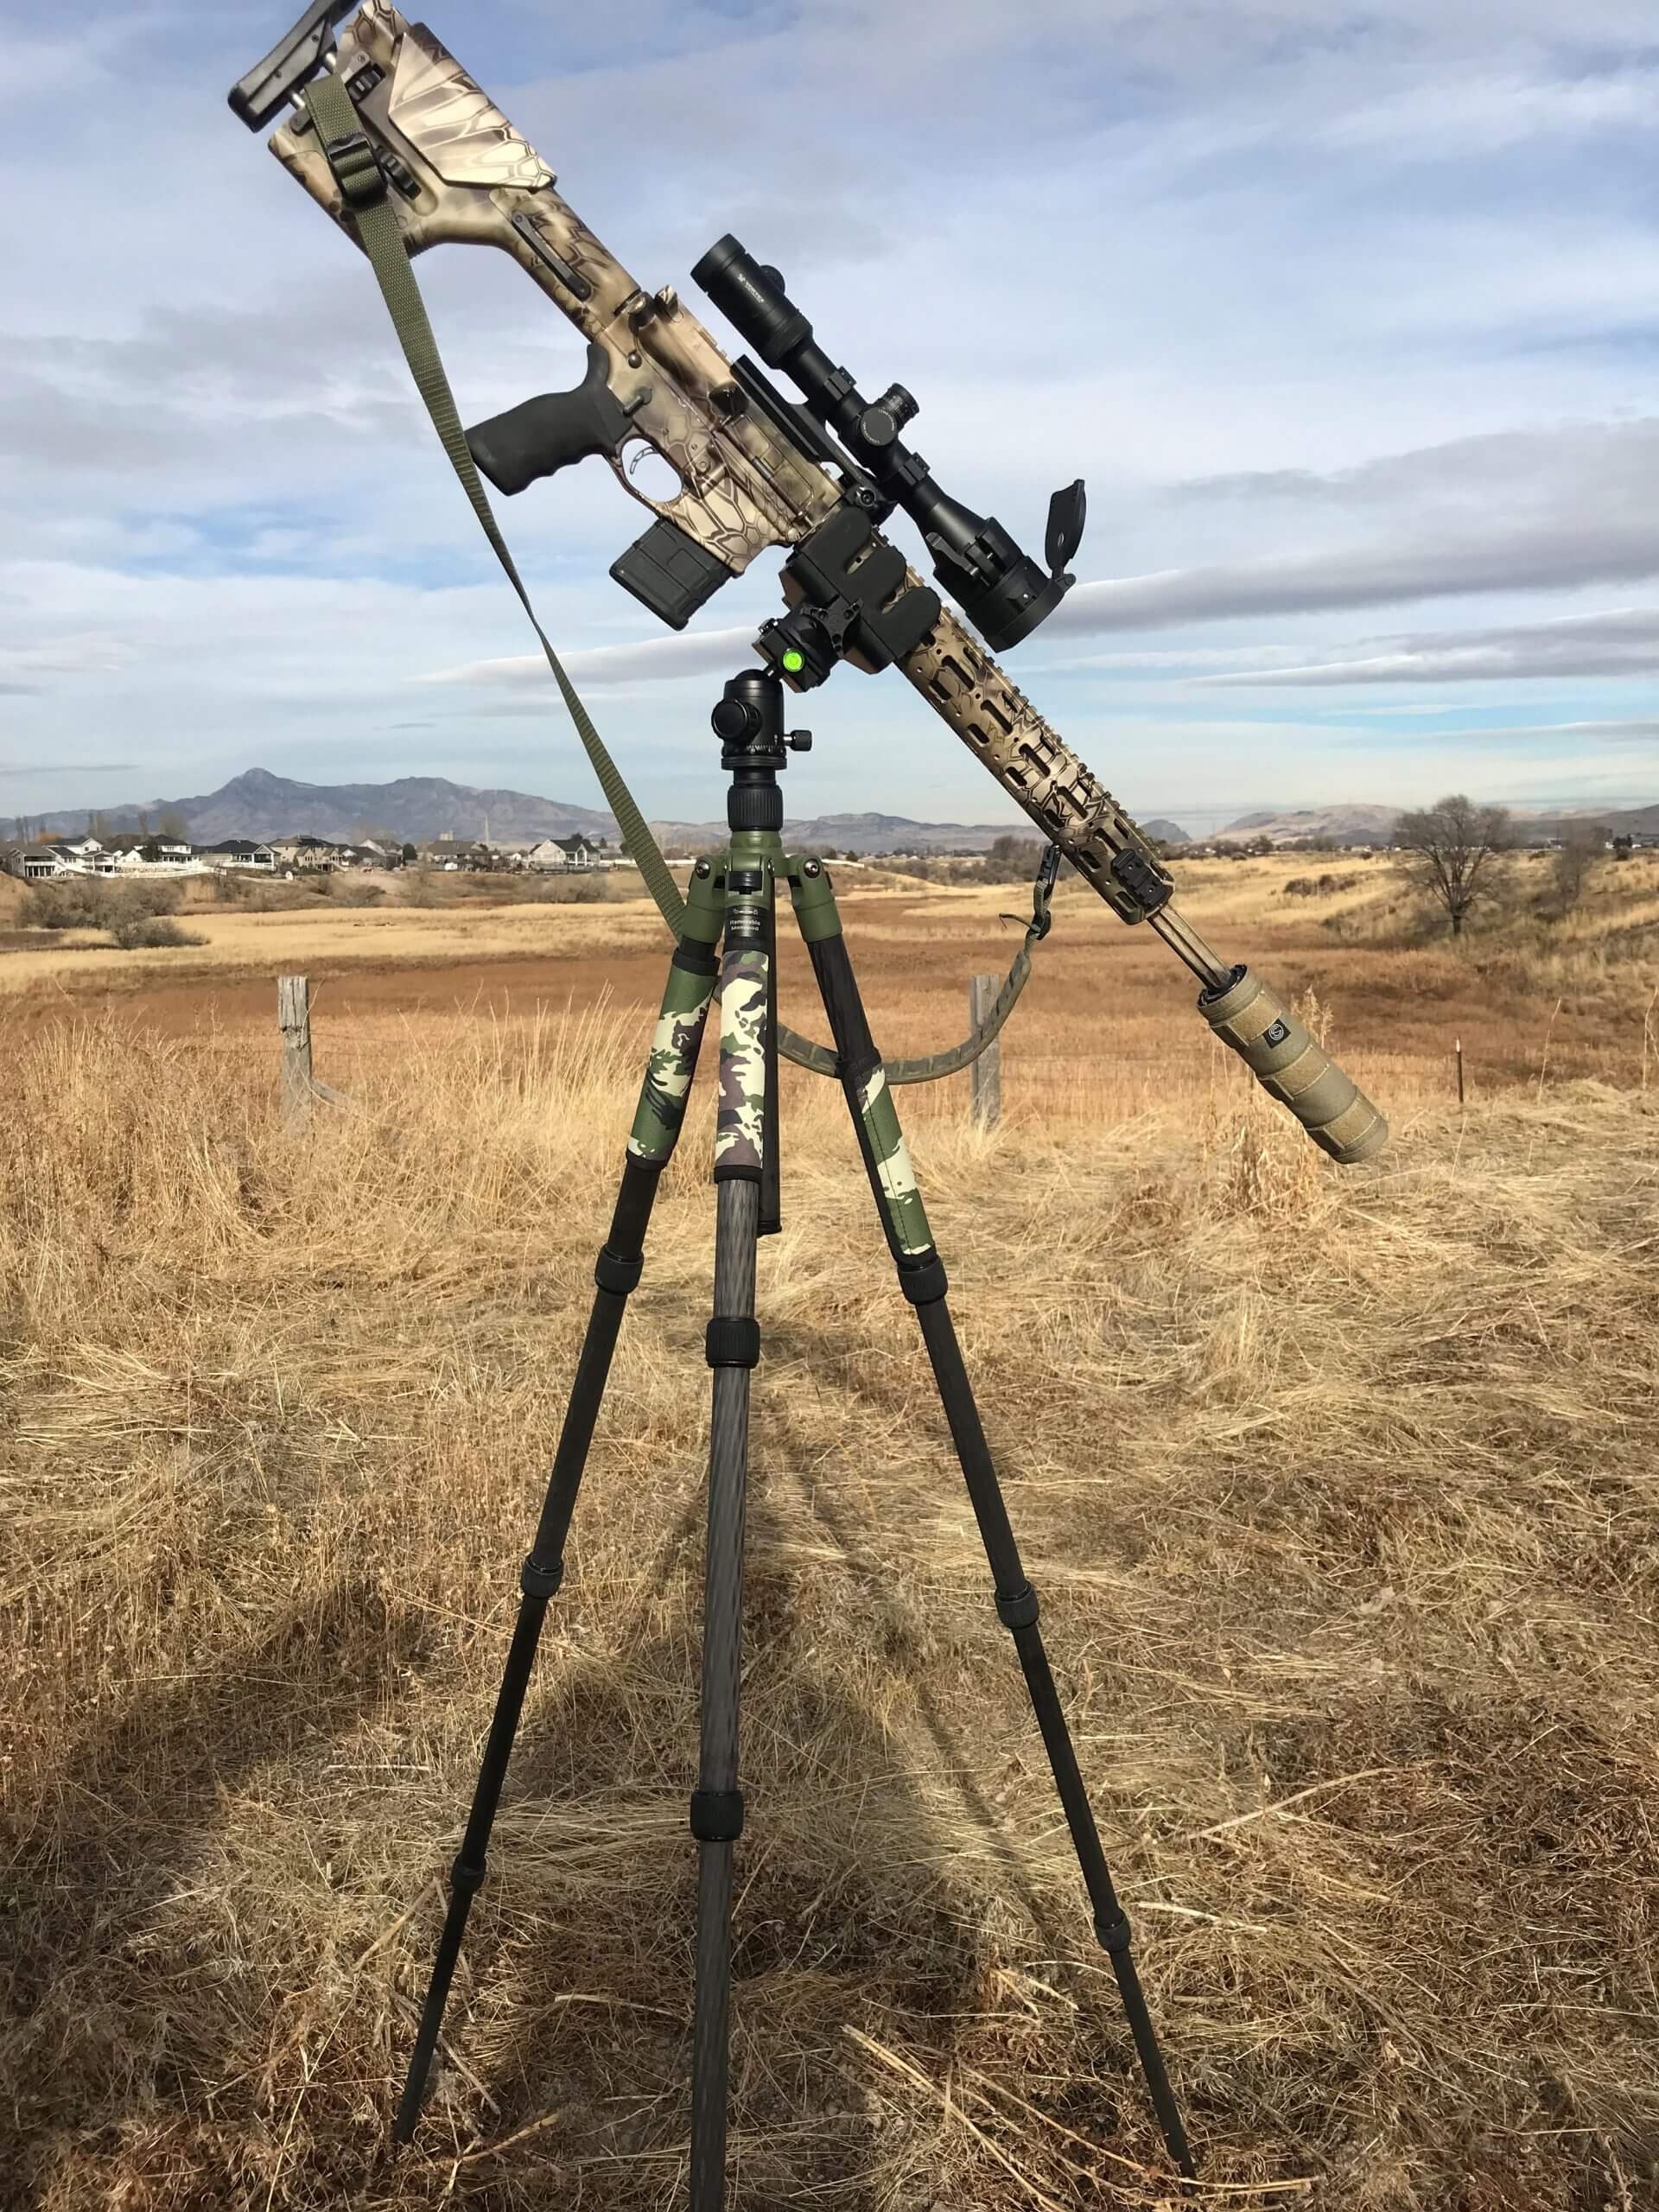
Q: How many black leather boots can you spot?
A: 0